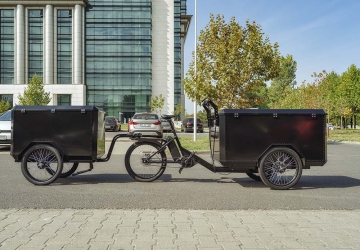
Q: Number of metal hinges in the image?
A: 6